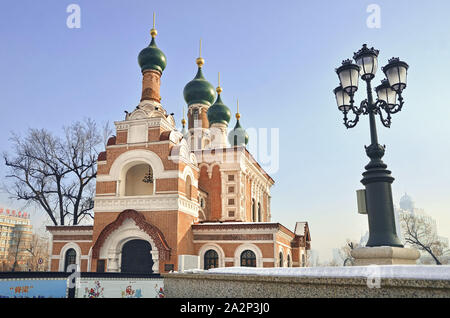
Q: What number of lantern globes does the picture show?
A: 5